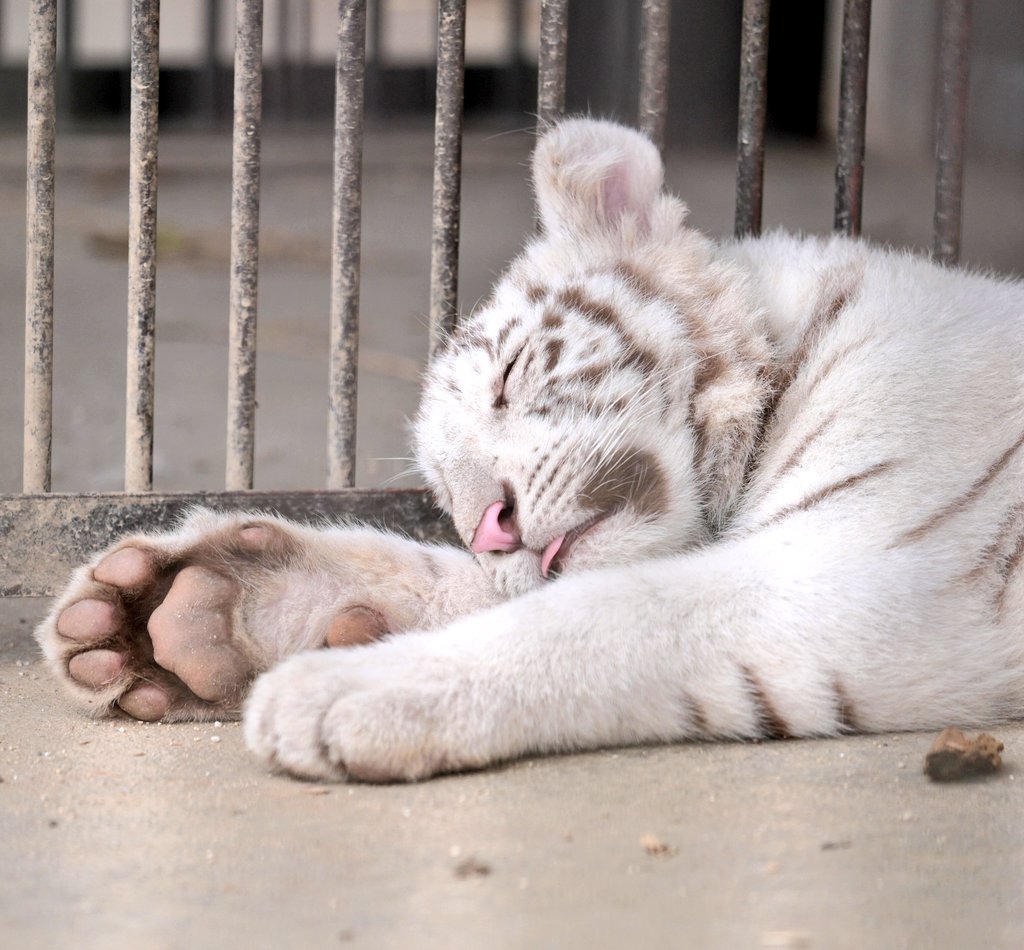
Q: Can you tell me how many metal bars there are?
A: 10